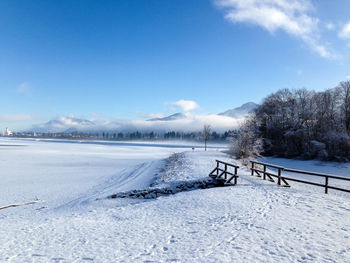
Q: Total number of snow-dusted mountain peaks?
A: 3